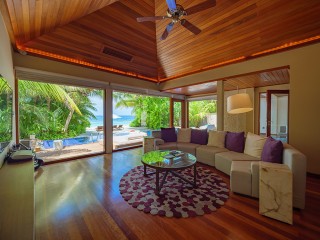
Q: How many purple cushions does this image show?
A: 4